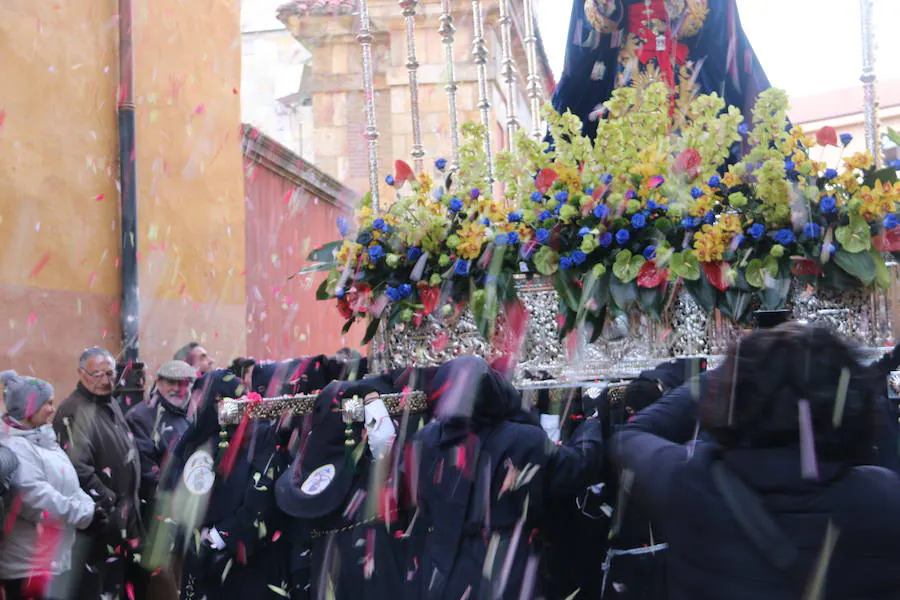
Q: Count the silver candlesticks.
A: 7